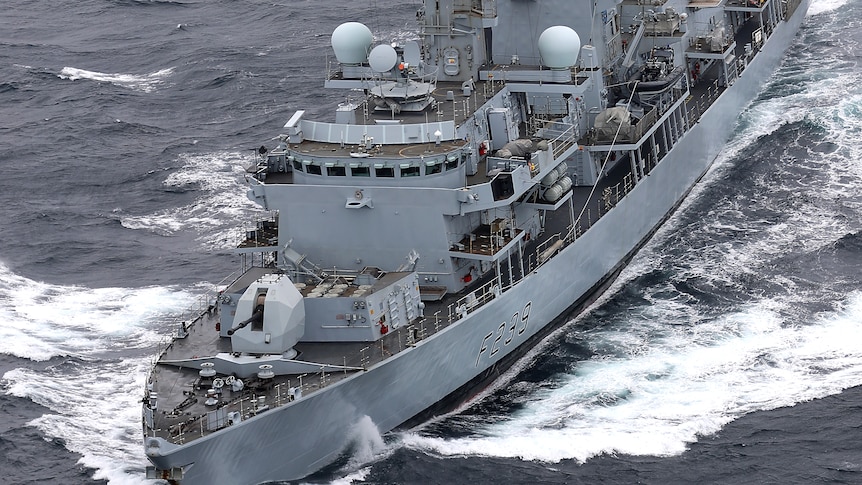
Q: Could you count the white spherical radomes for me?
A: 2